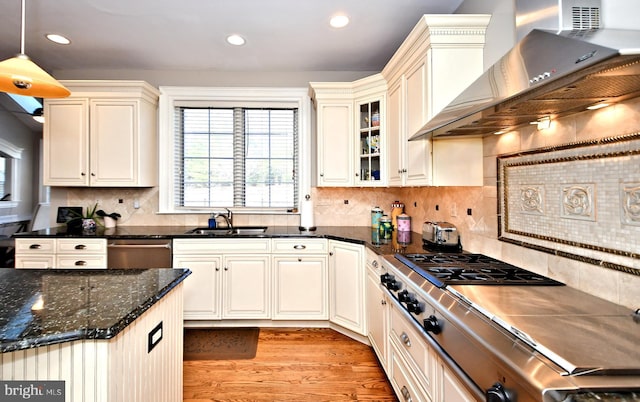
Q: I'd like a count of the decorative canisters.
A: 4